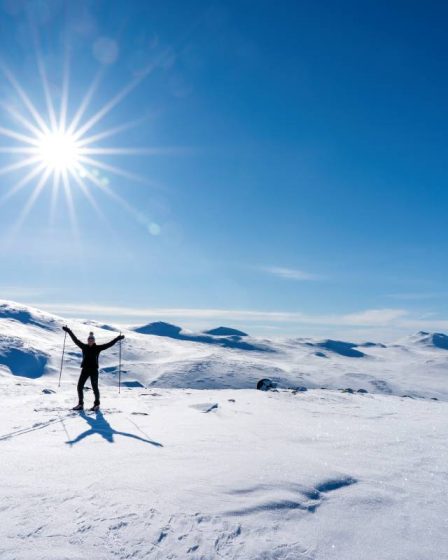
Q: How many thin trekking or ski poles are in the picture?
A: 2